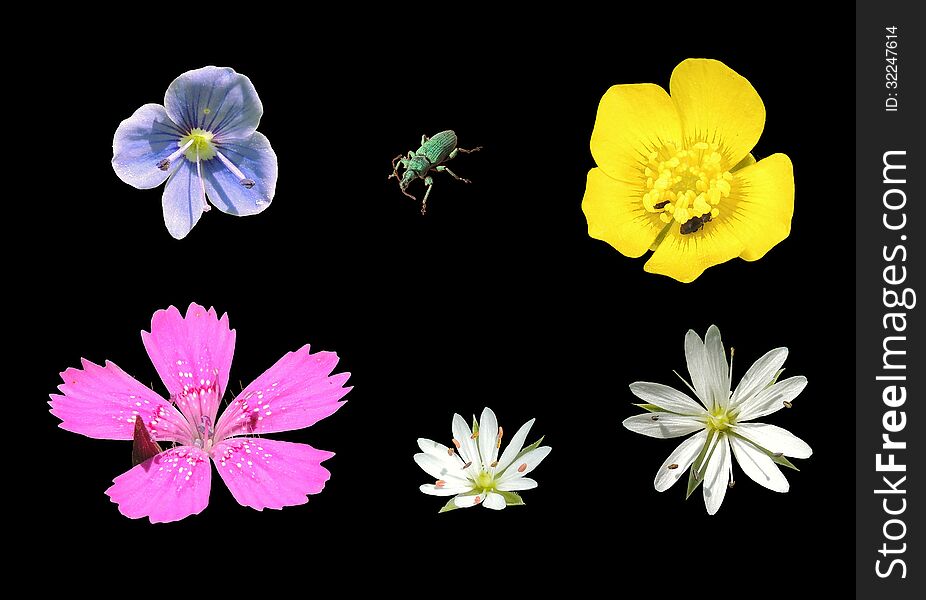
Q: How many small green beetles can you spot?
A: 1